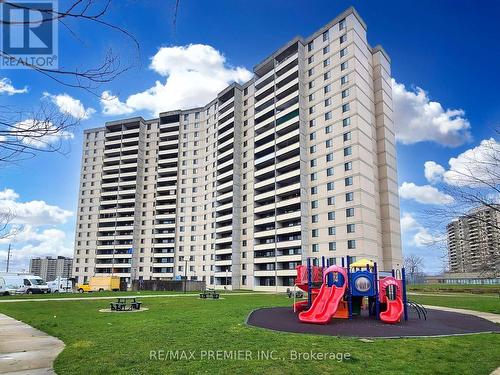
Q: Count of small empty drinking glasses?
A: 0